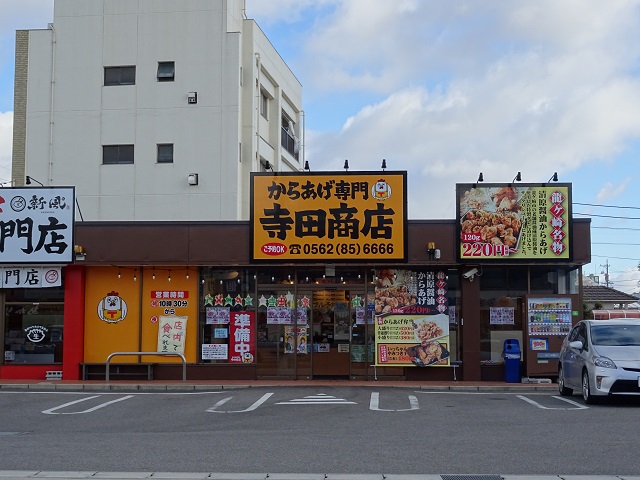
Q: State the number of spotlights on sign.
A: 8